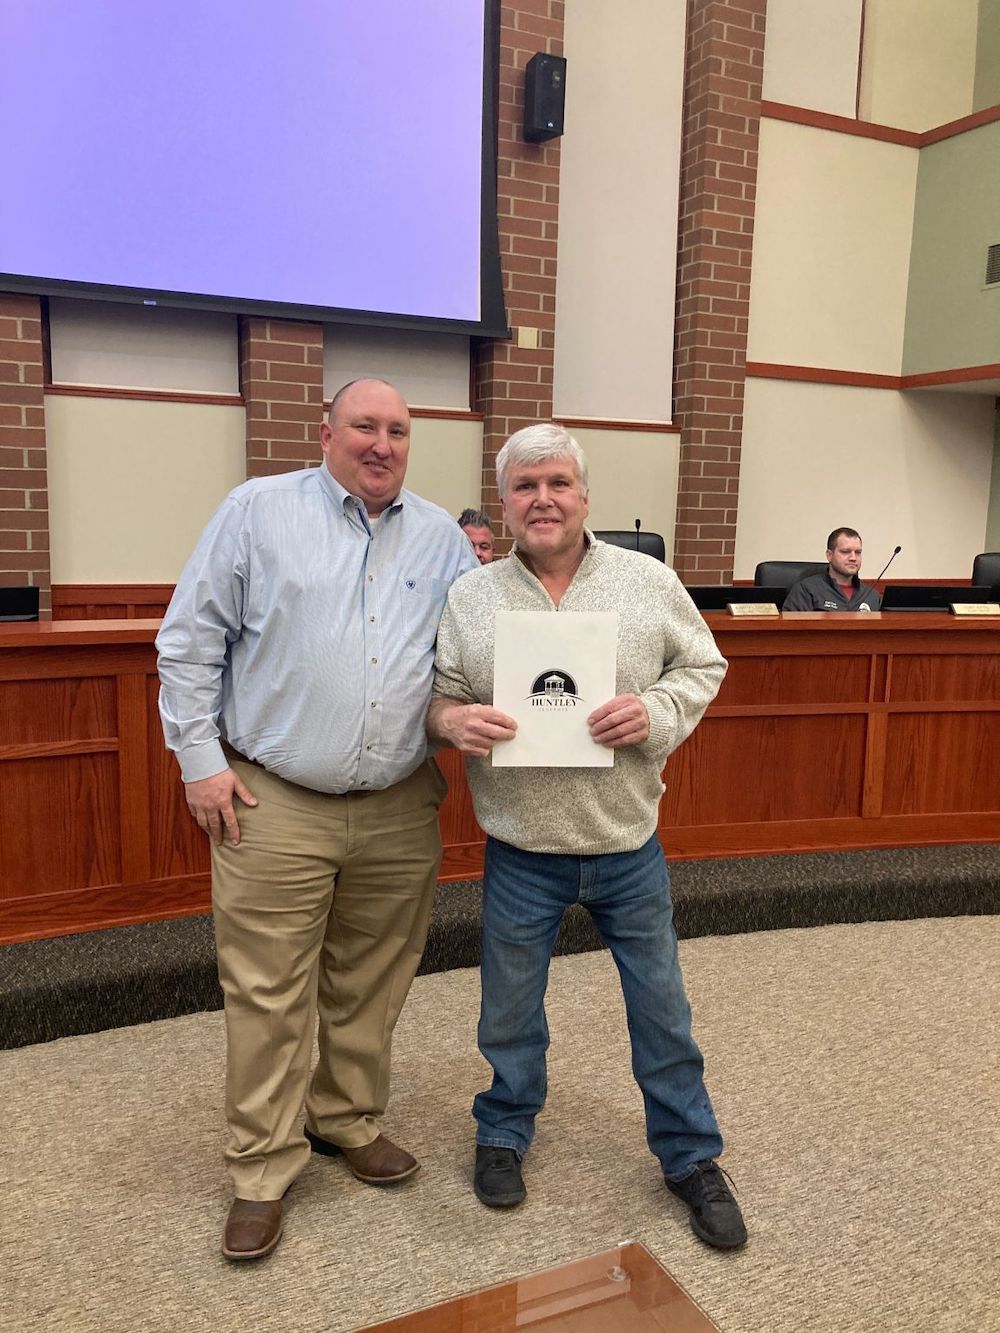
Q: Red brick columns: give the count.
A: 4